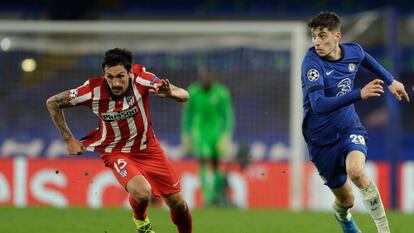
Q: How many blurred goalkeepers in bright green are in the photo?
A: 1